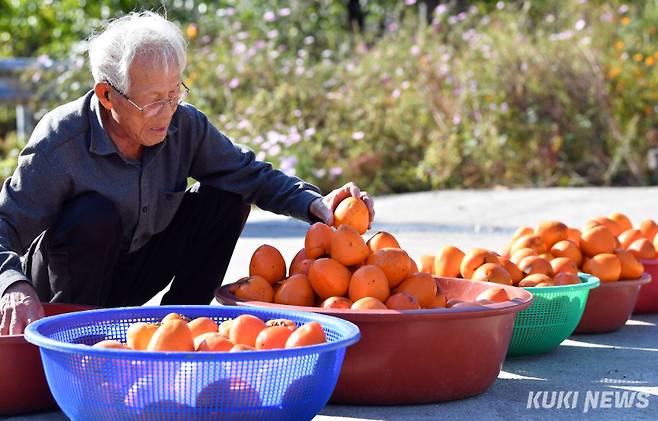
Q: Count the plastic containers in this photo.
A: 6